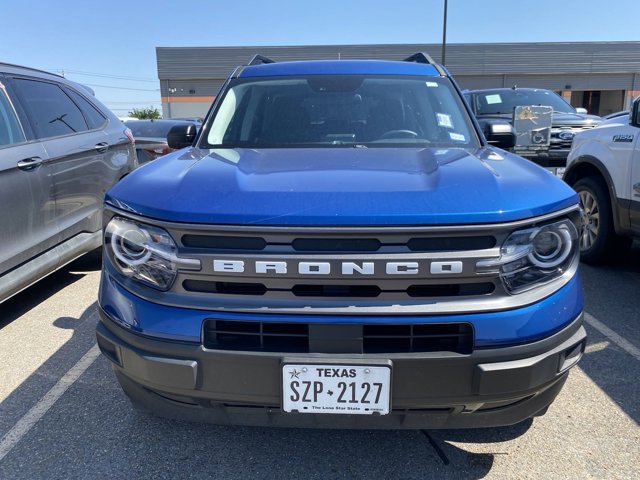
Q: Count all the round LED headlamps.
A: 2